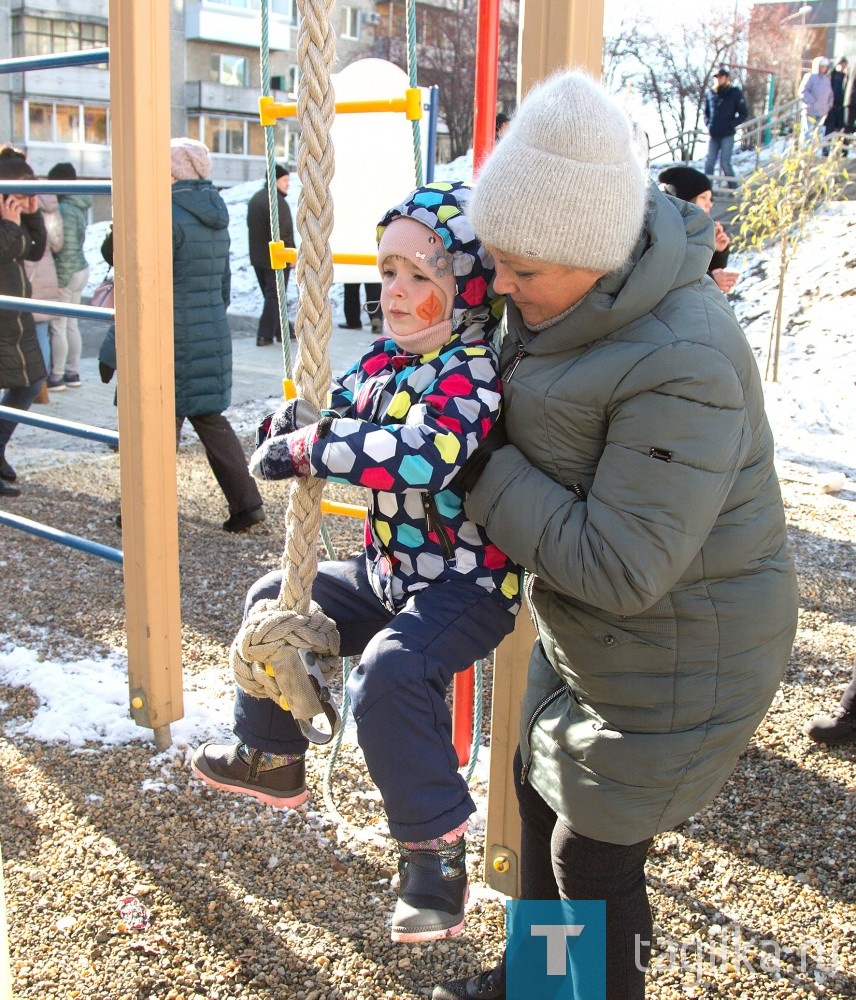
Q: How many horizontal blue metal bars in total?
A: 5